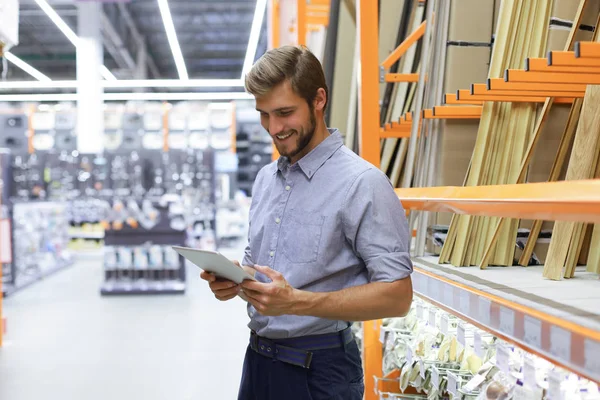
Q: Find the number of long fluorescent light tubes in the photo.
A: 6